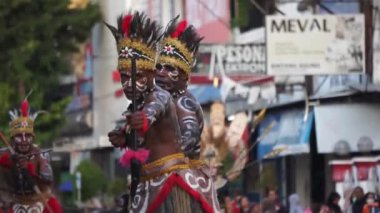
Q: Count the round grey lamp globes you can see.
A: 2